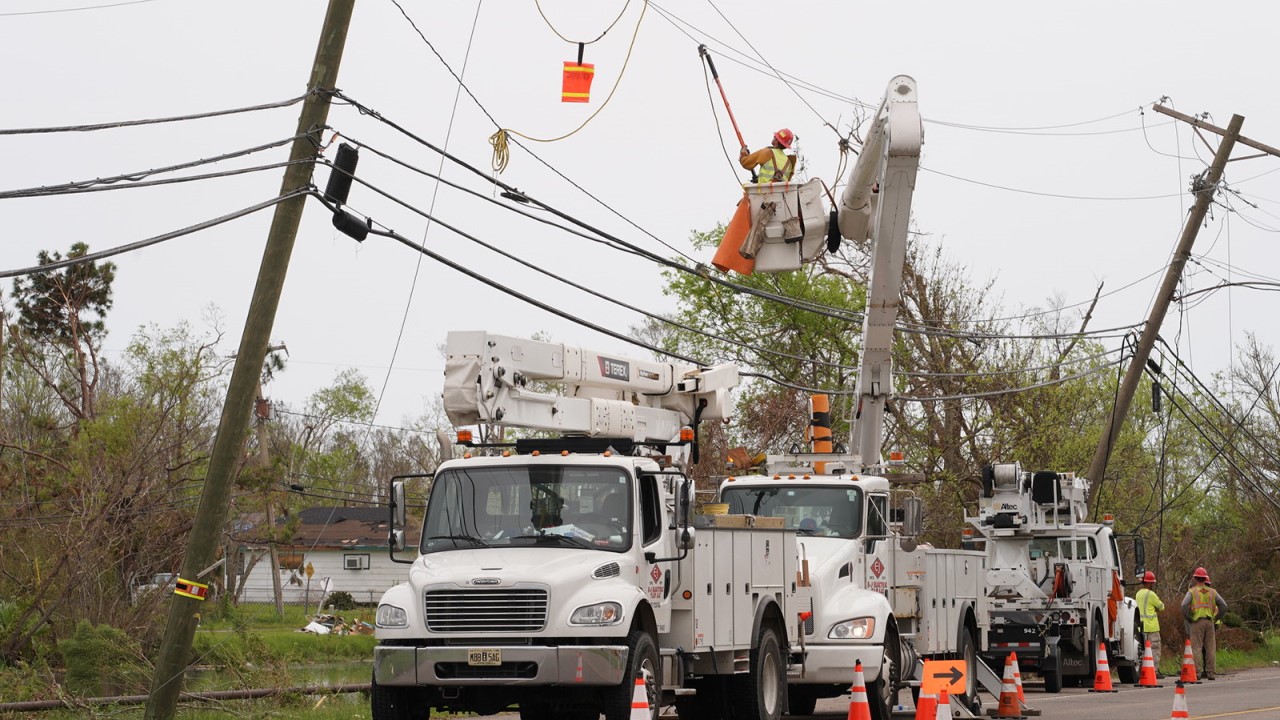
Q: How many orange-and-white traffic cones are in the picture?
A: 10